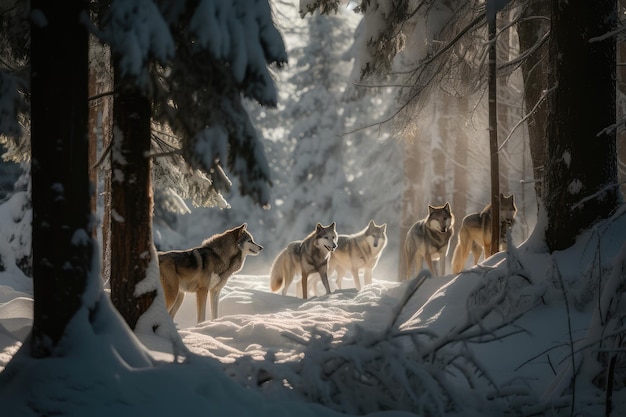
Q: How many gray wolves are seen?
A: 5